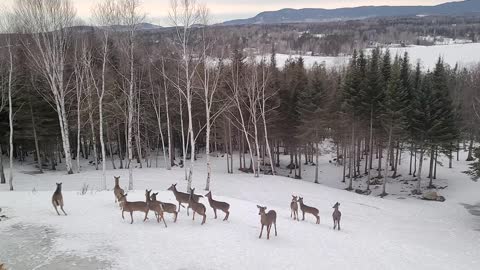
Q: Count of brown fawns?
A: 12